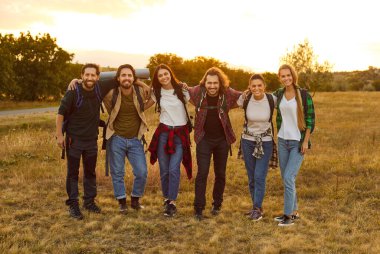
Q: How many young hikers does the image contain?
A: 6